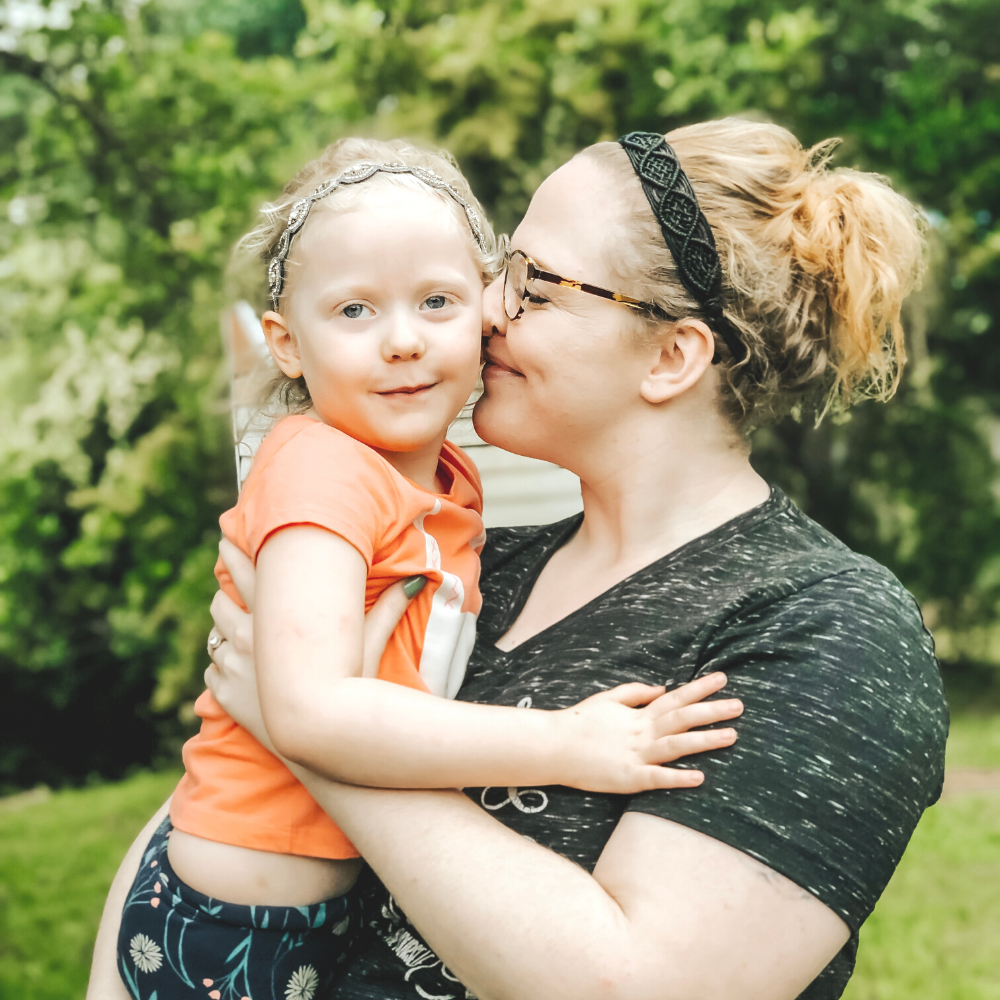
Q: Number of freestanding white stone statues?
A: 0